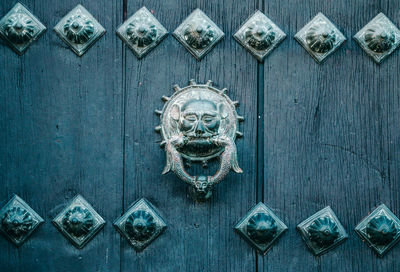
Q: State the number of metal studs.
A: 13